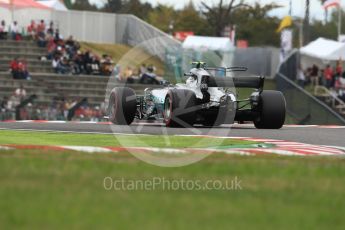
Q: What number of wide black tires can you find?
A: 3